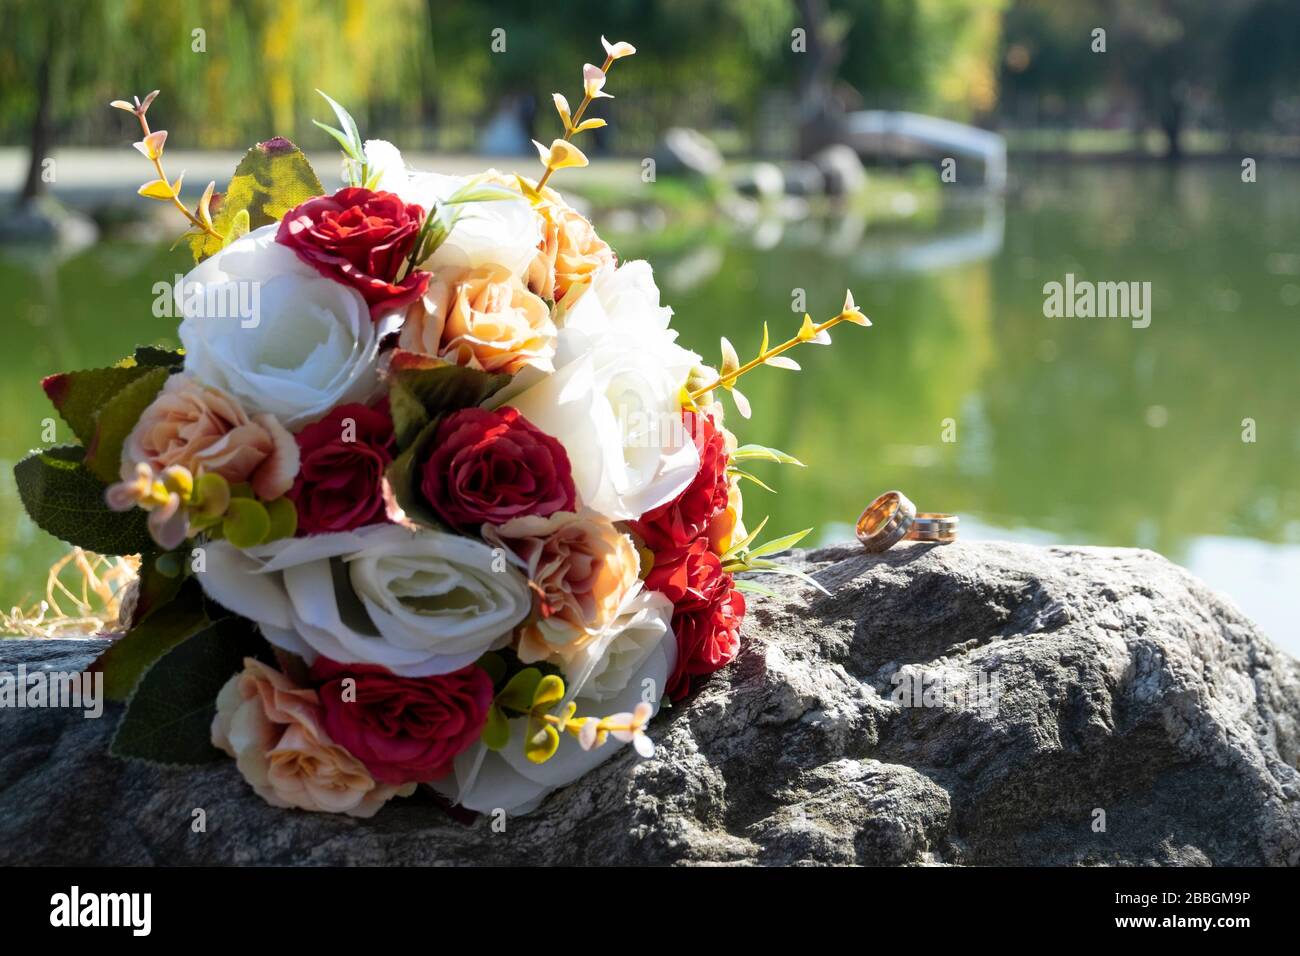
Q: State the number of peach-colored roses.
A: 5